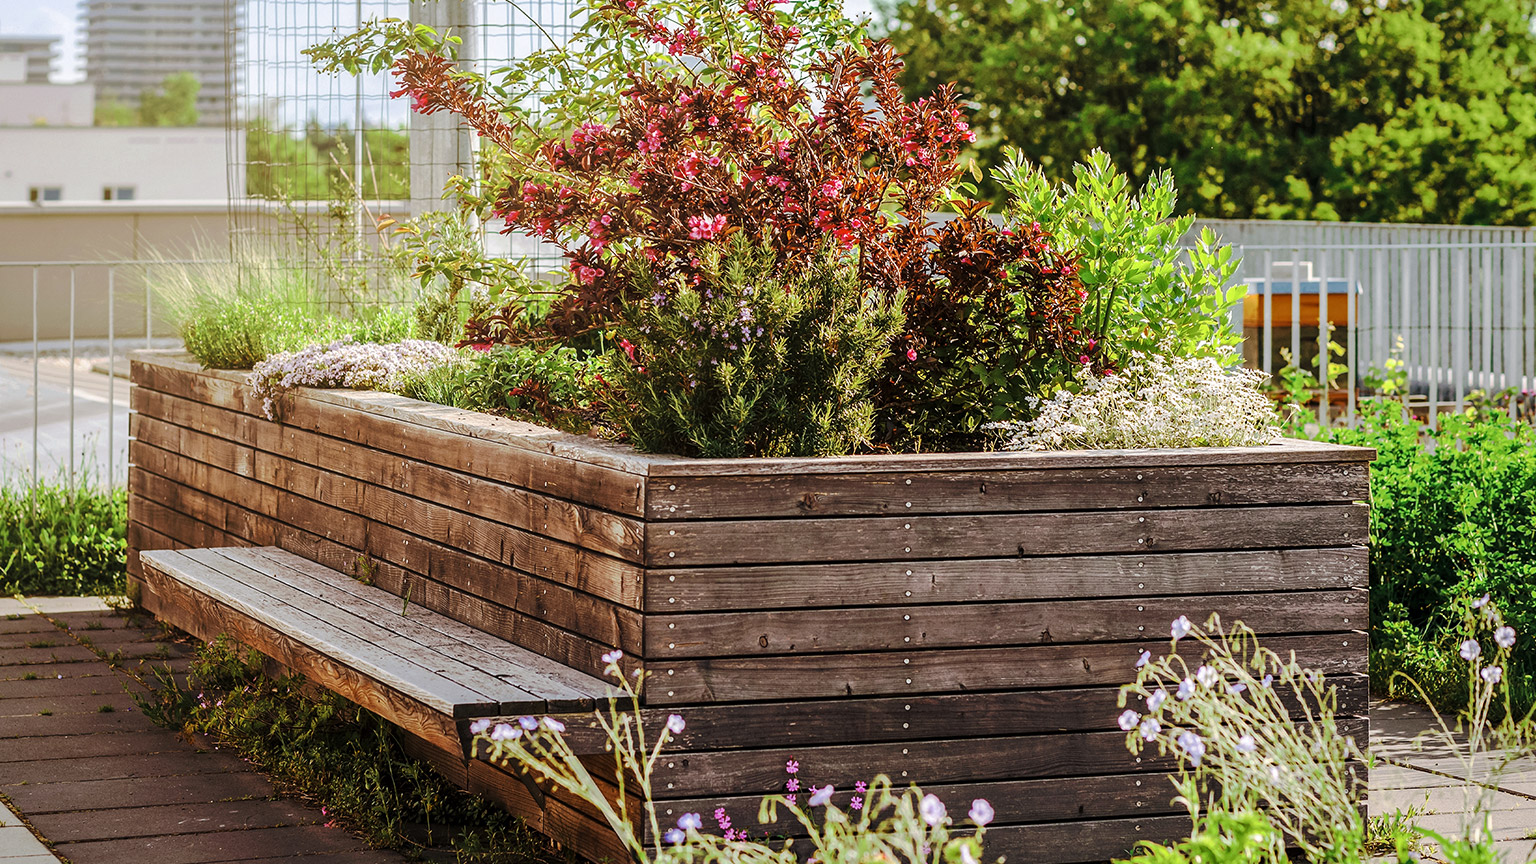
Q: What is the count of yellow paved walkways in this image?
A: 0